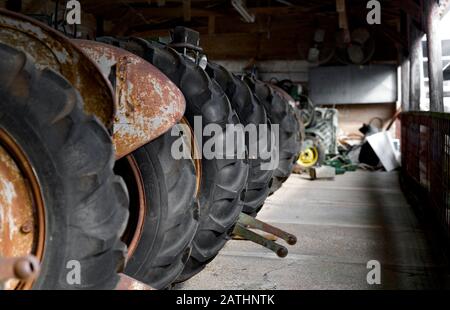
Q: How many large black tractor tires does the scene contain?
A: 5